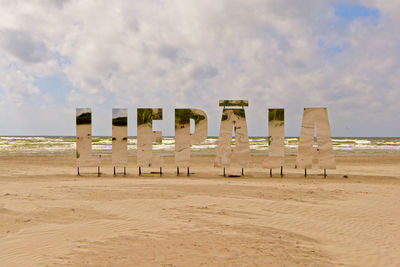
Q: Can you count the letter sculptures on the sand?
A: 7